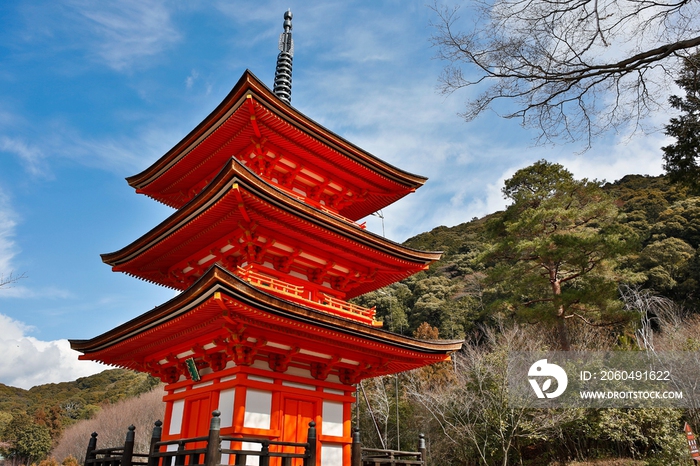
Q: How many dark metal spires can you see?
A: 1